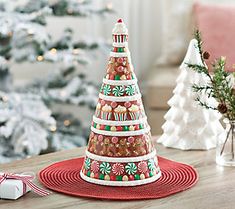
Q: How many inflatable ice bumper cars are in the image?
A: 0